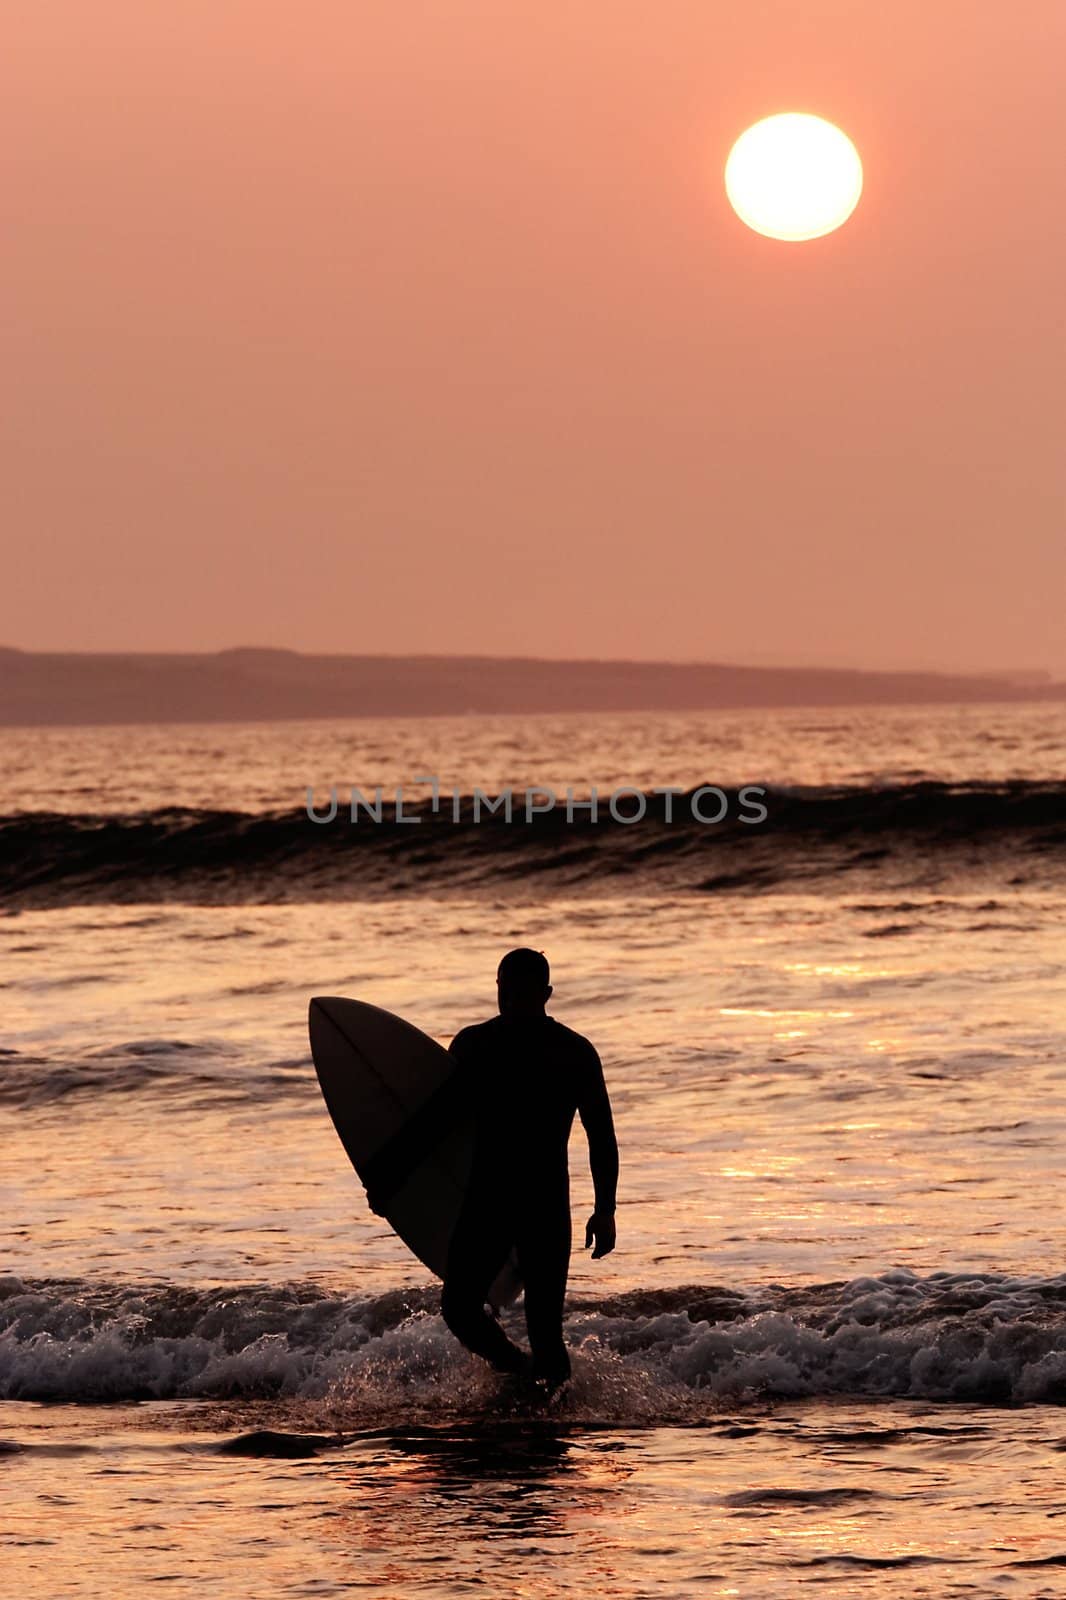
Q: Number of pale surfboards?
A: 1